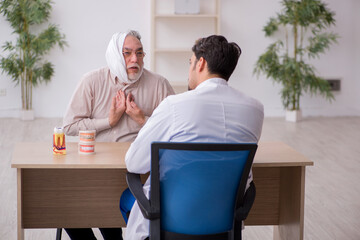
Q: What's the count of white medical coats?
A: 1